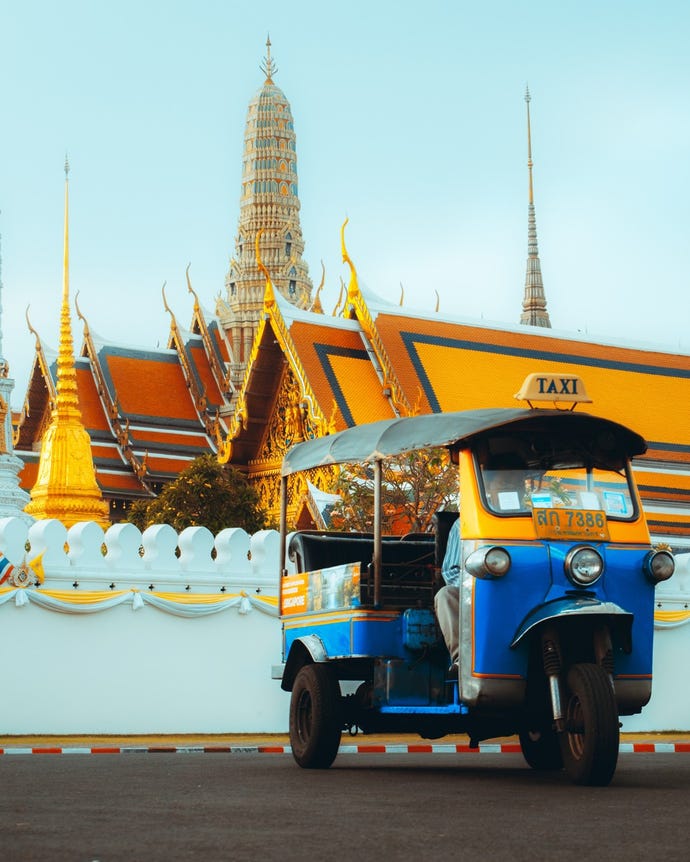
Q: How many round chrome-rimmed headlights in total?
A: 3